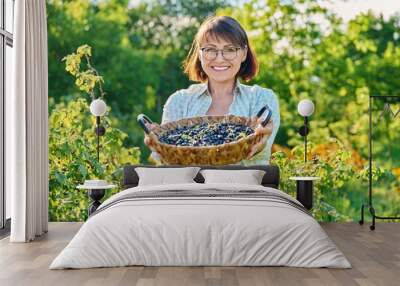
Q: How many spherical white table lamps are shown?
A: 2